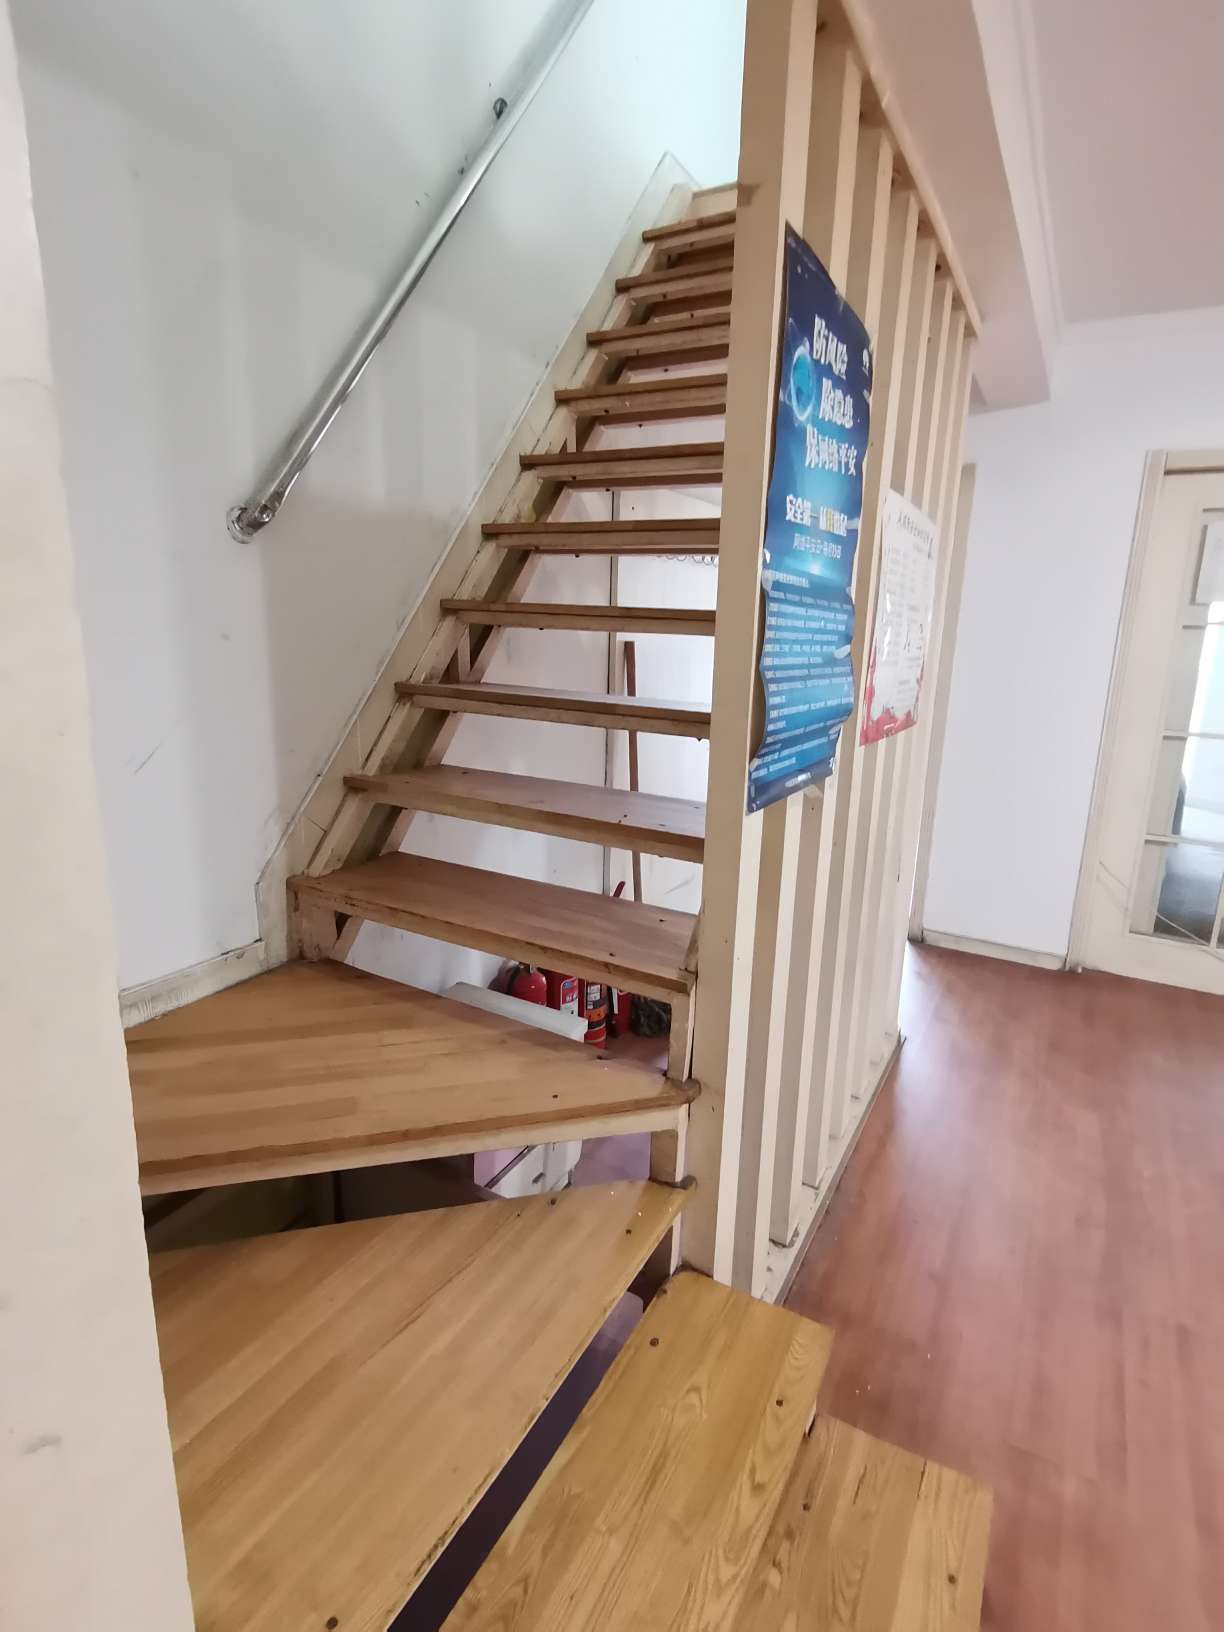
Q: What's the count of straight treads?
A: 12